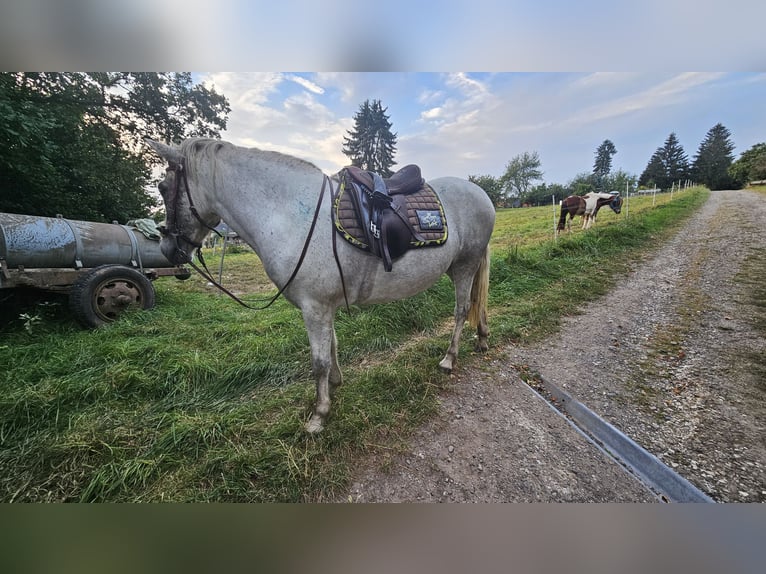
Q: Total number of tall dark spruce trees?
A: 4